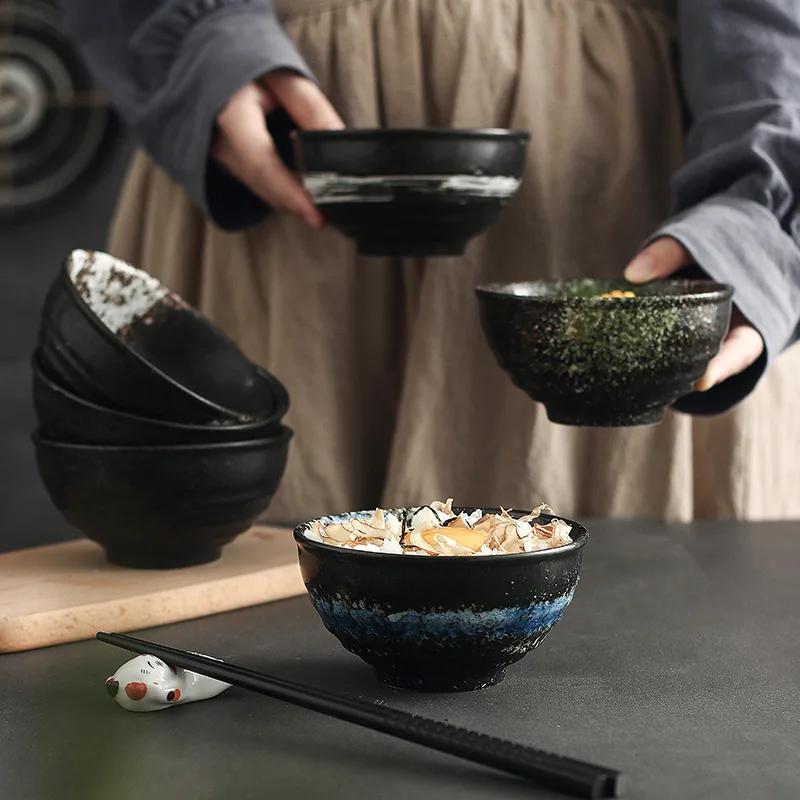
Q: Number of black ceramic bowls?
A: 6